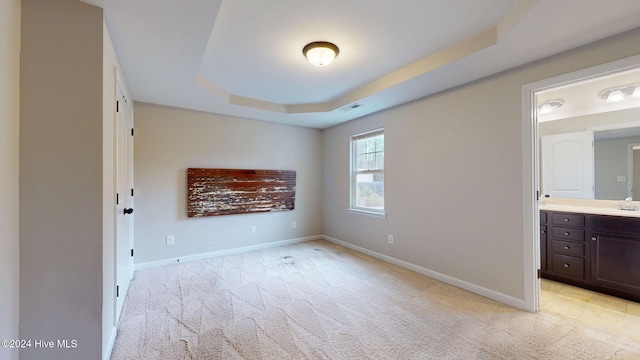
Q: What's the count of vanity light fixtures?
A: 2